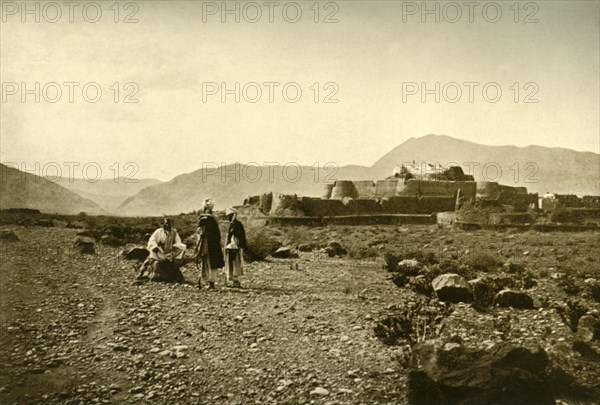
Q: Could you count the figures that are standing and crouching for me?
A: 3